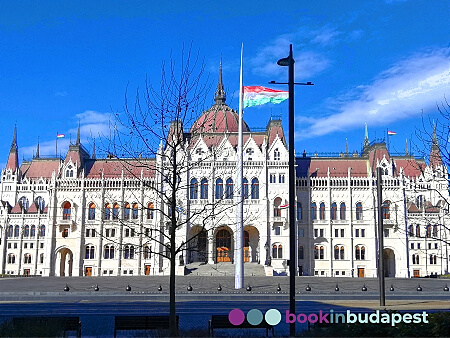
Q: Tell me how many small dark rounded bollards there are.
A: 14